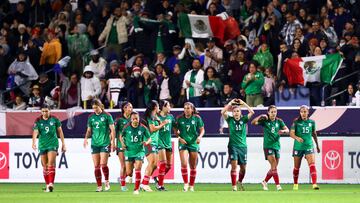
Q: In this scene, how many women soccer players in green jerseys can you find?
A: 10